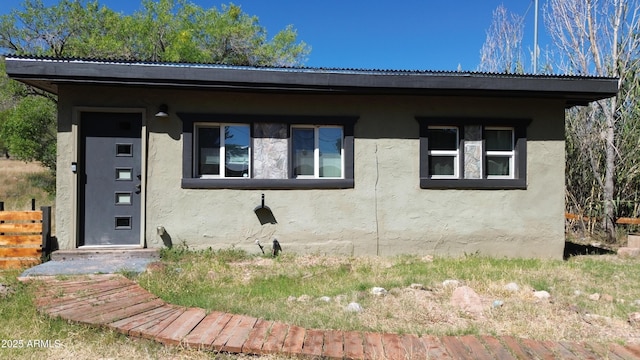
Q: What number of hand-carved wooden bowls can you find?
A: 0